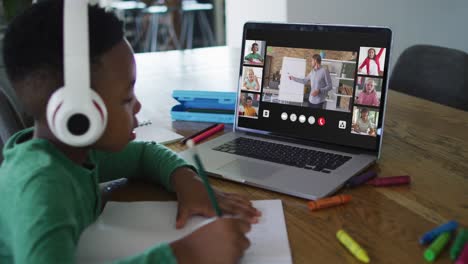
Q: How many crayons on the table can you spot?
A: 8